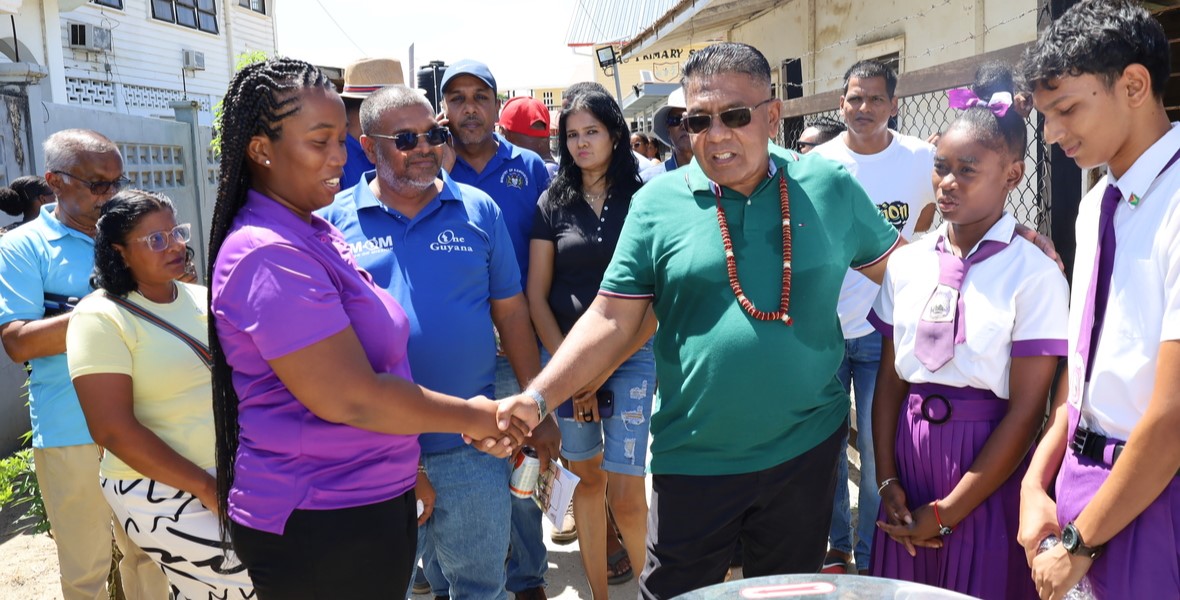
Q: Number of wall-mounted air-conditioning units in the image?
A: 2